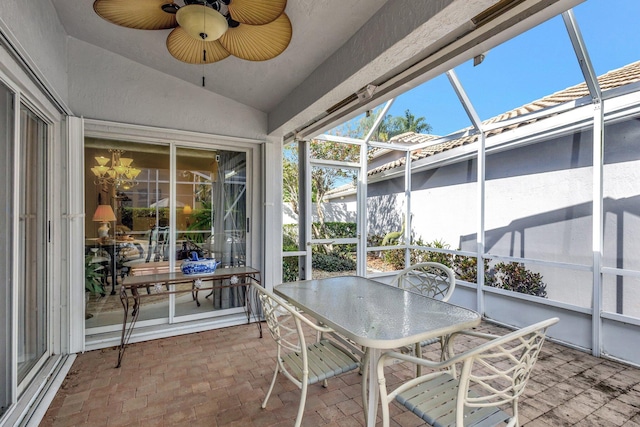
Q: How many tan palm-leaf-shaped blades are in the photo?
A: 4